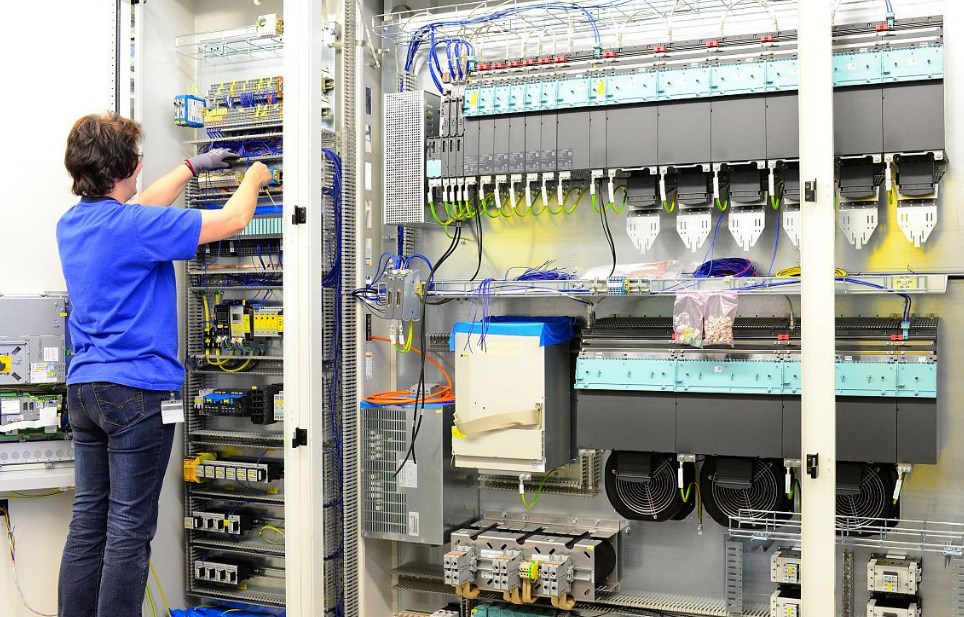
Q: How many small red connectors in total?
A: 14